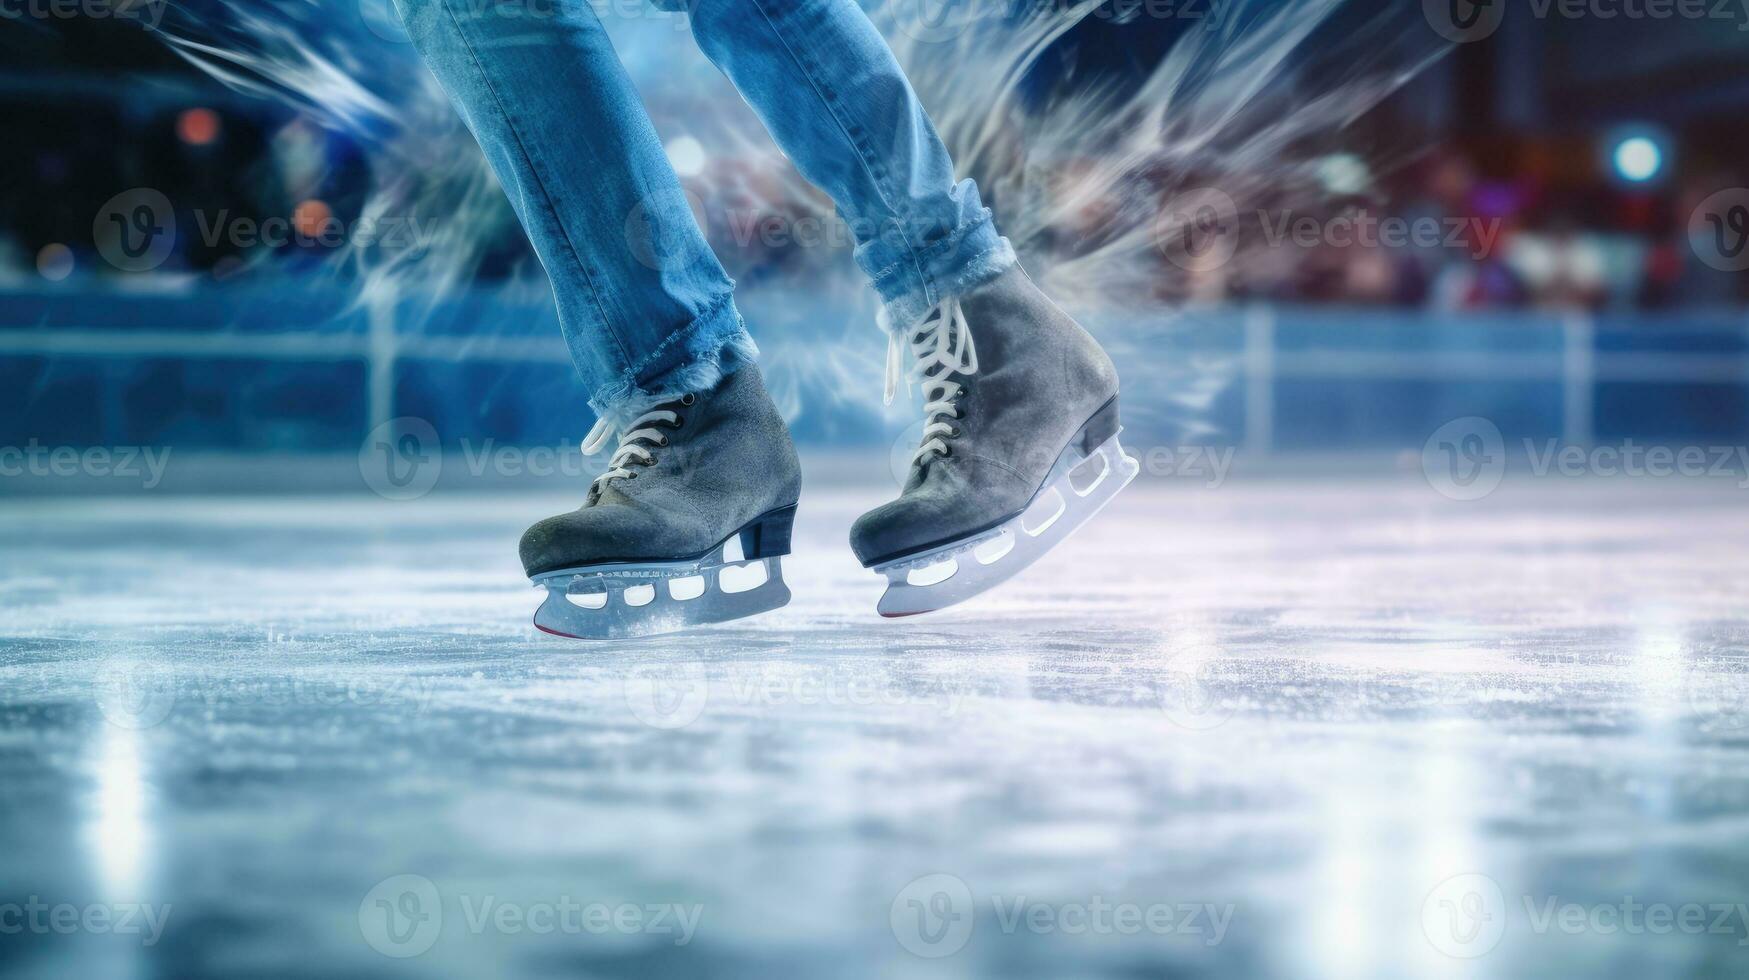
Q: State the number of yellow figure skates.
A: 0